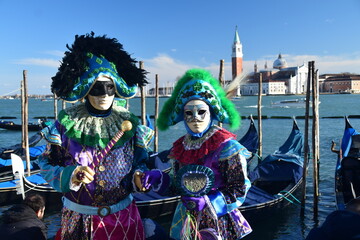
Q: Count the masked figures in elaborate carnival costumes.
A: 2